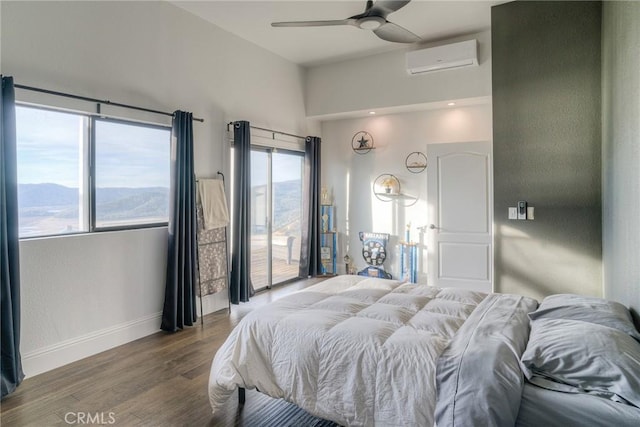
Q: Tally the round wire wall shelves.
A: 3